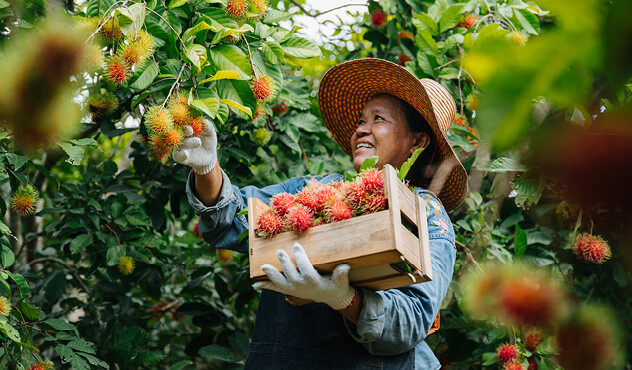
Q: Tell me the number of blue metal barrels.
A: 0